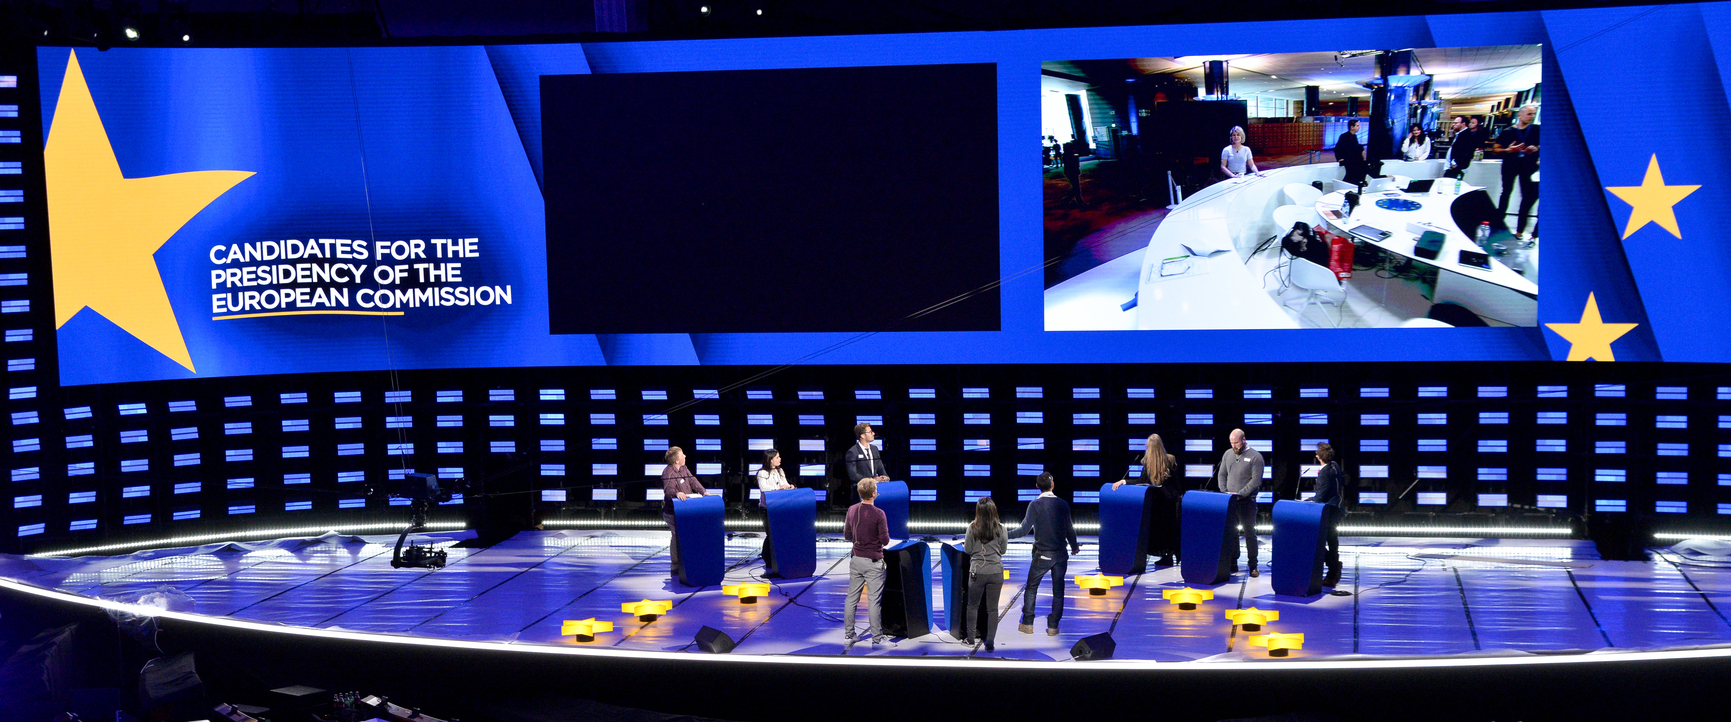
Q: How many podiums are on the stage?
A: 8